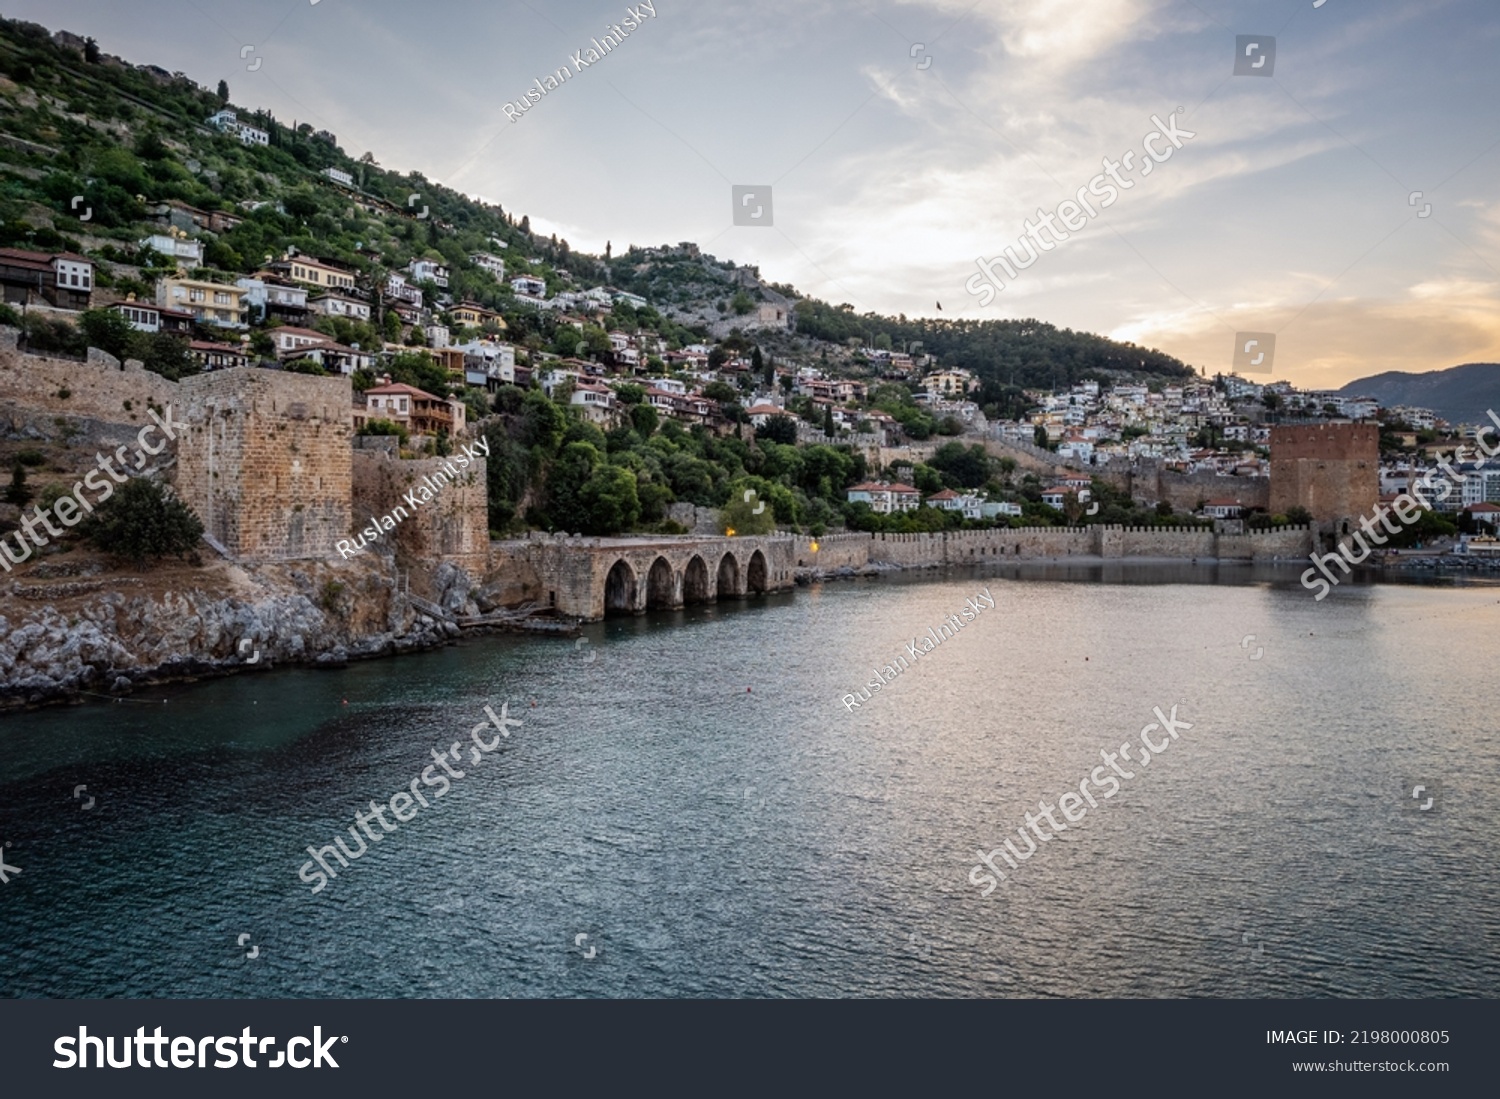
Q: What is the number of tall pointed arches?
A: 5